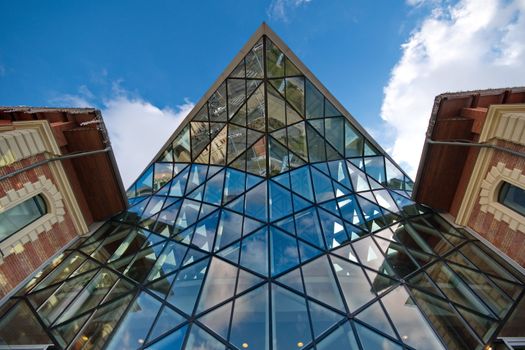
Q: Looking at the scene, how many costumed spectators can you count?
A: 0